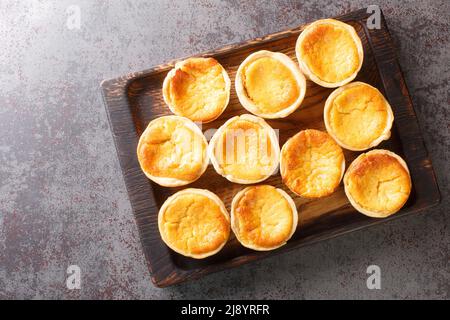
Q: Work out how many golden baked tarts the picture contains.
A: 10